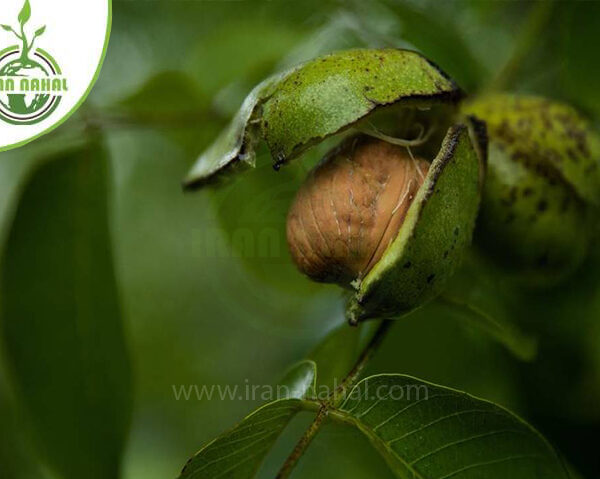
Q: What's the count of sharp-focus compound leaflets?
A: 2